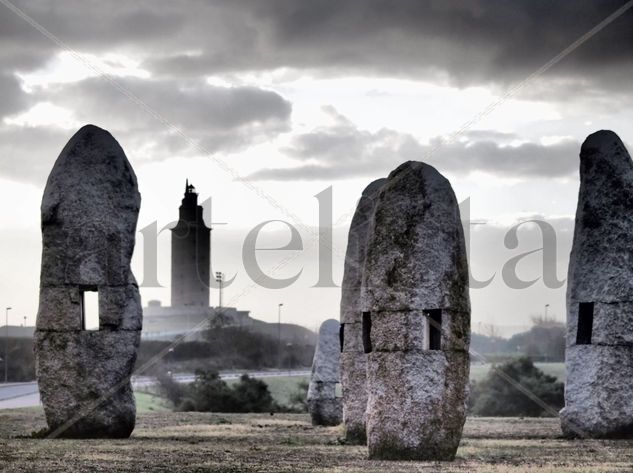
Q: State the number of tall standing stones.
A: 5